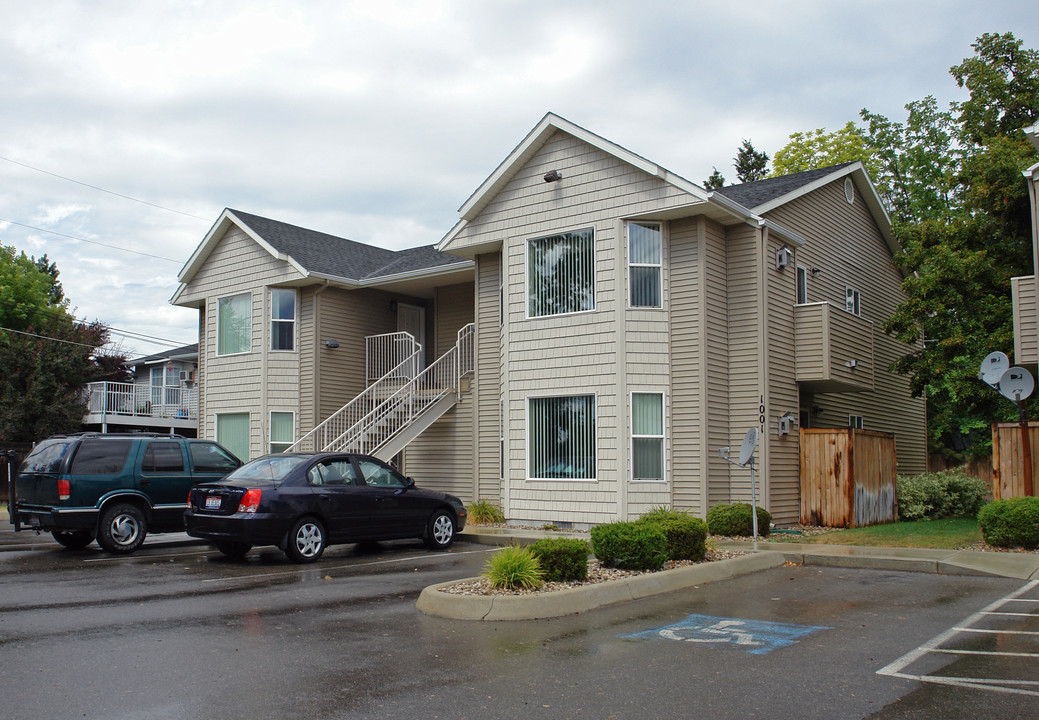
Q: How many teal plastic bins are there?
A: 0